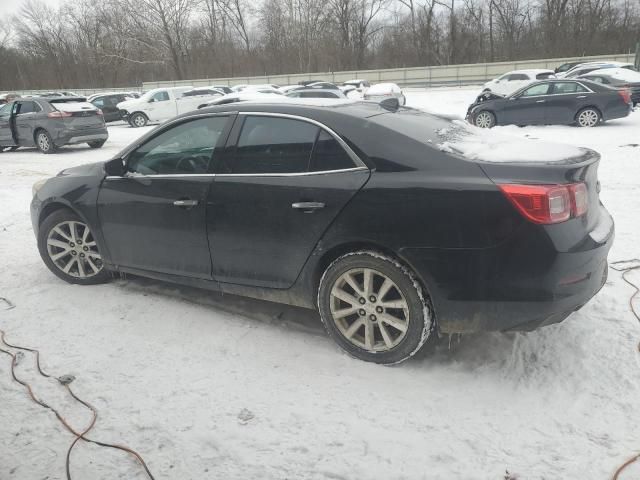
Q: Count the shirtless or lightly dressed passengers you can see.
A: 0